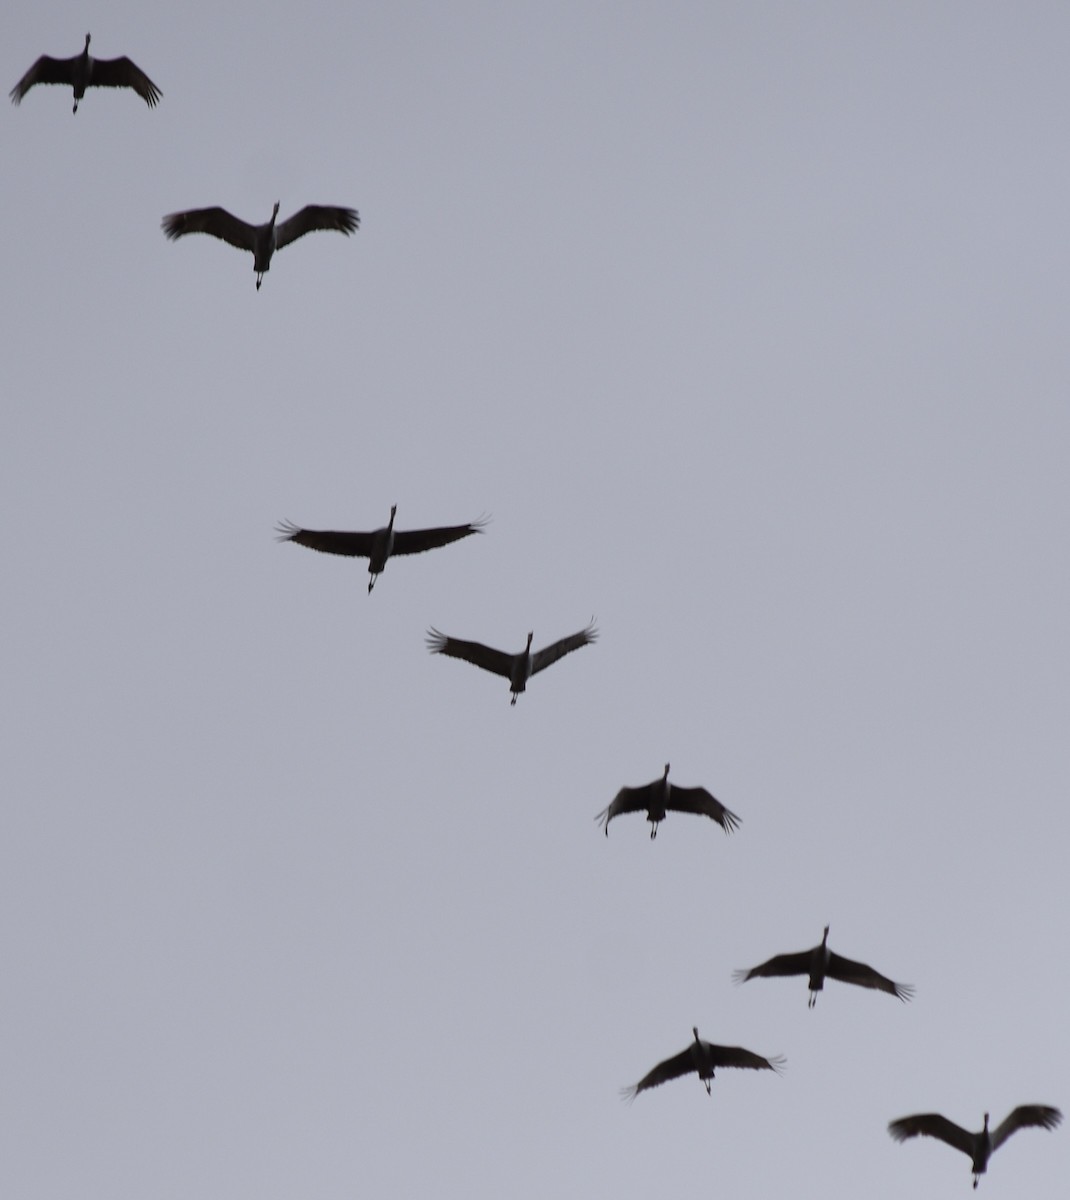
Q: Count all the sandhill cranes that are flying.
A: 8